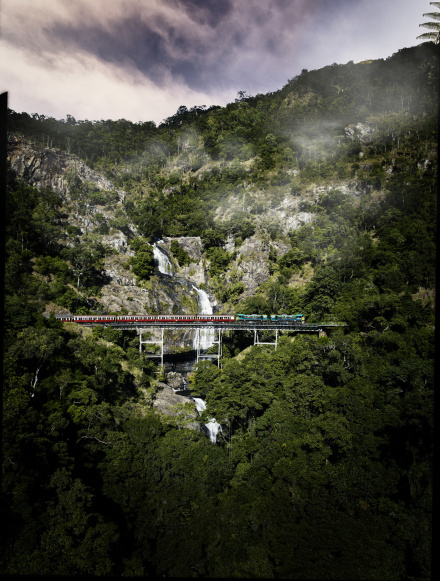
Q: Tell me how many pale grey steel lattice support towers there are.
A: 3